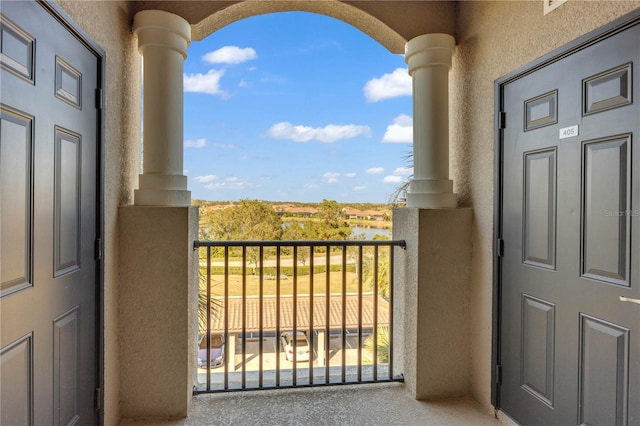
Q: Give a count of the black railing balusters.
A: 12